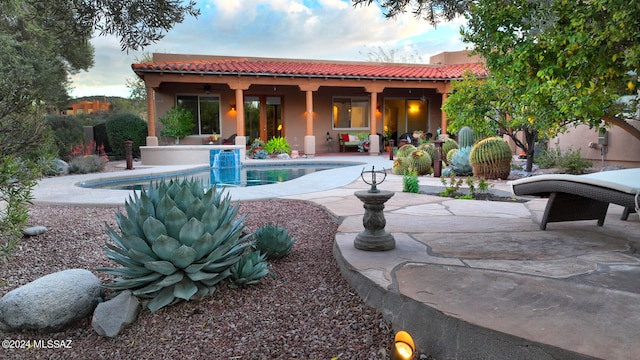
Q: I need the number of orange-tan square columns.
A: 5